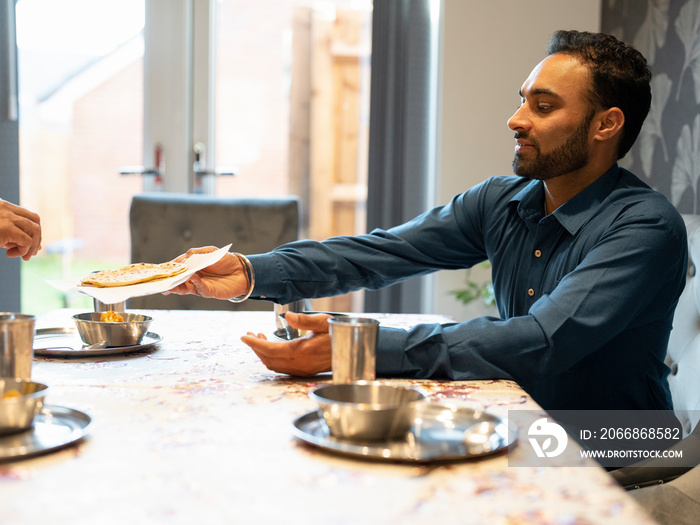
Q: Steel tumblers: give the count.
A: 4